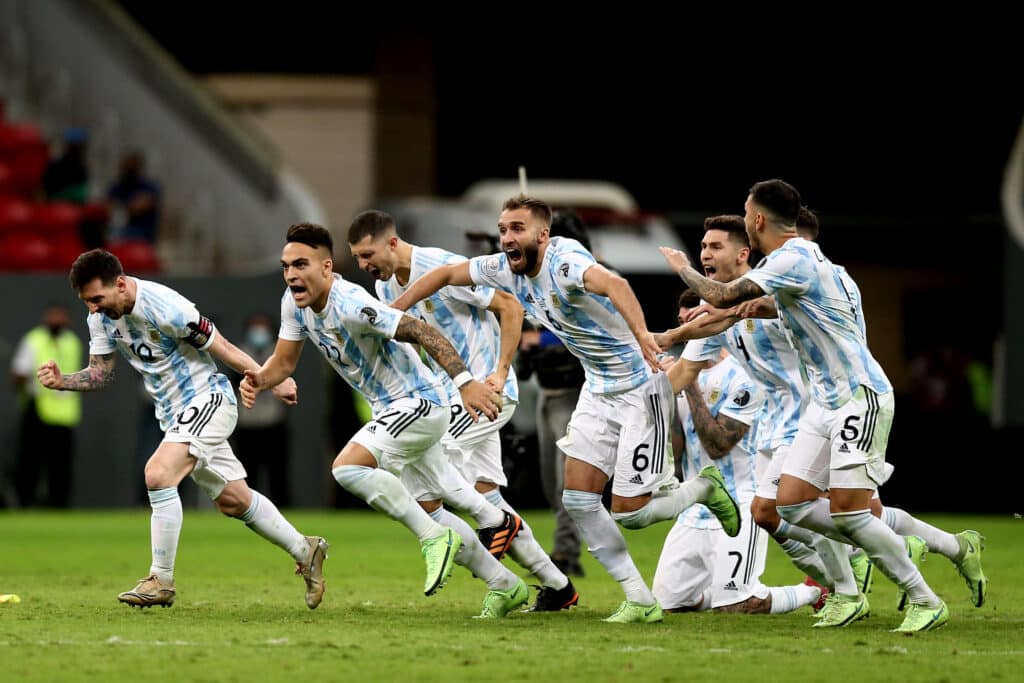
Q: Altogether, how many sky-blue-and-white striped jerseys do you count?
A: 8